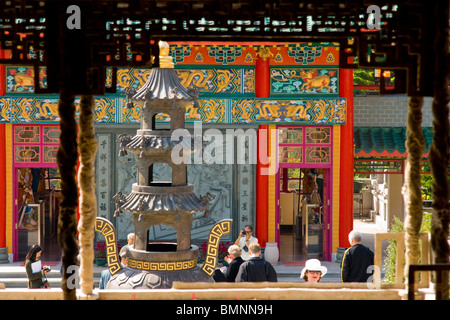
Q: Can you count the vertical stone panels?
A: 2